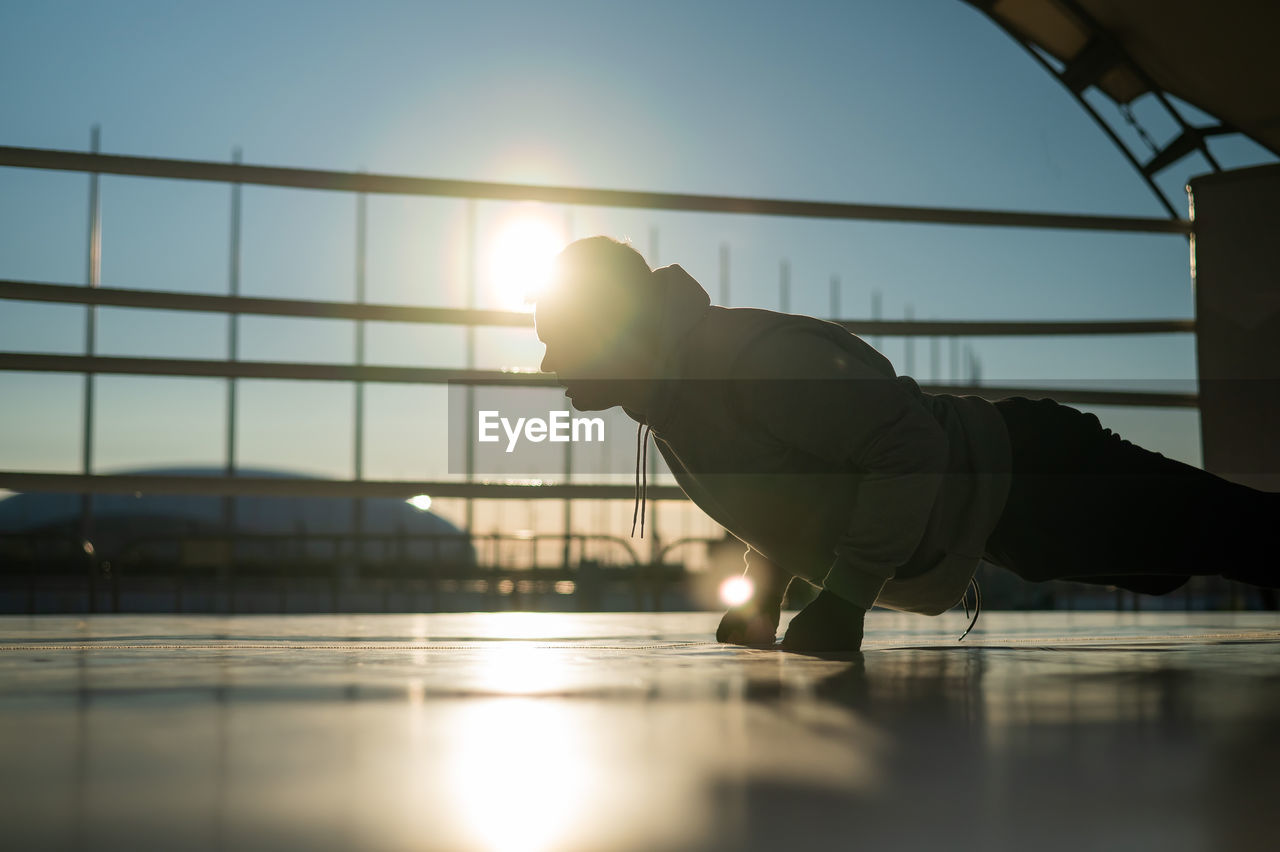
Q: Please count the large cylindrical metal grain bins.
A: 0